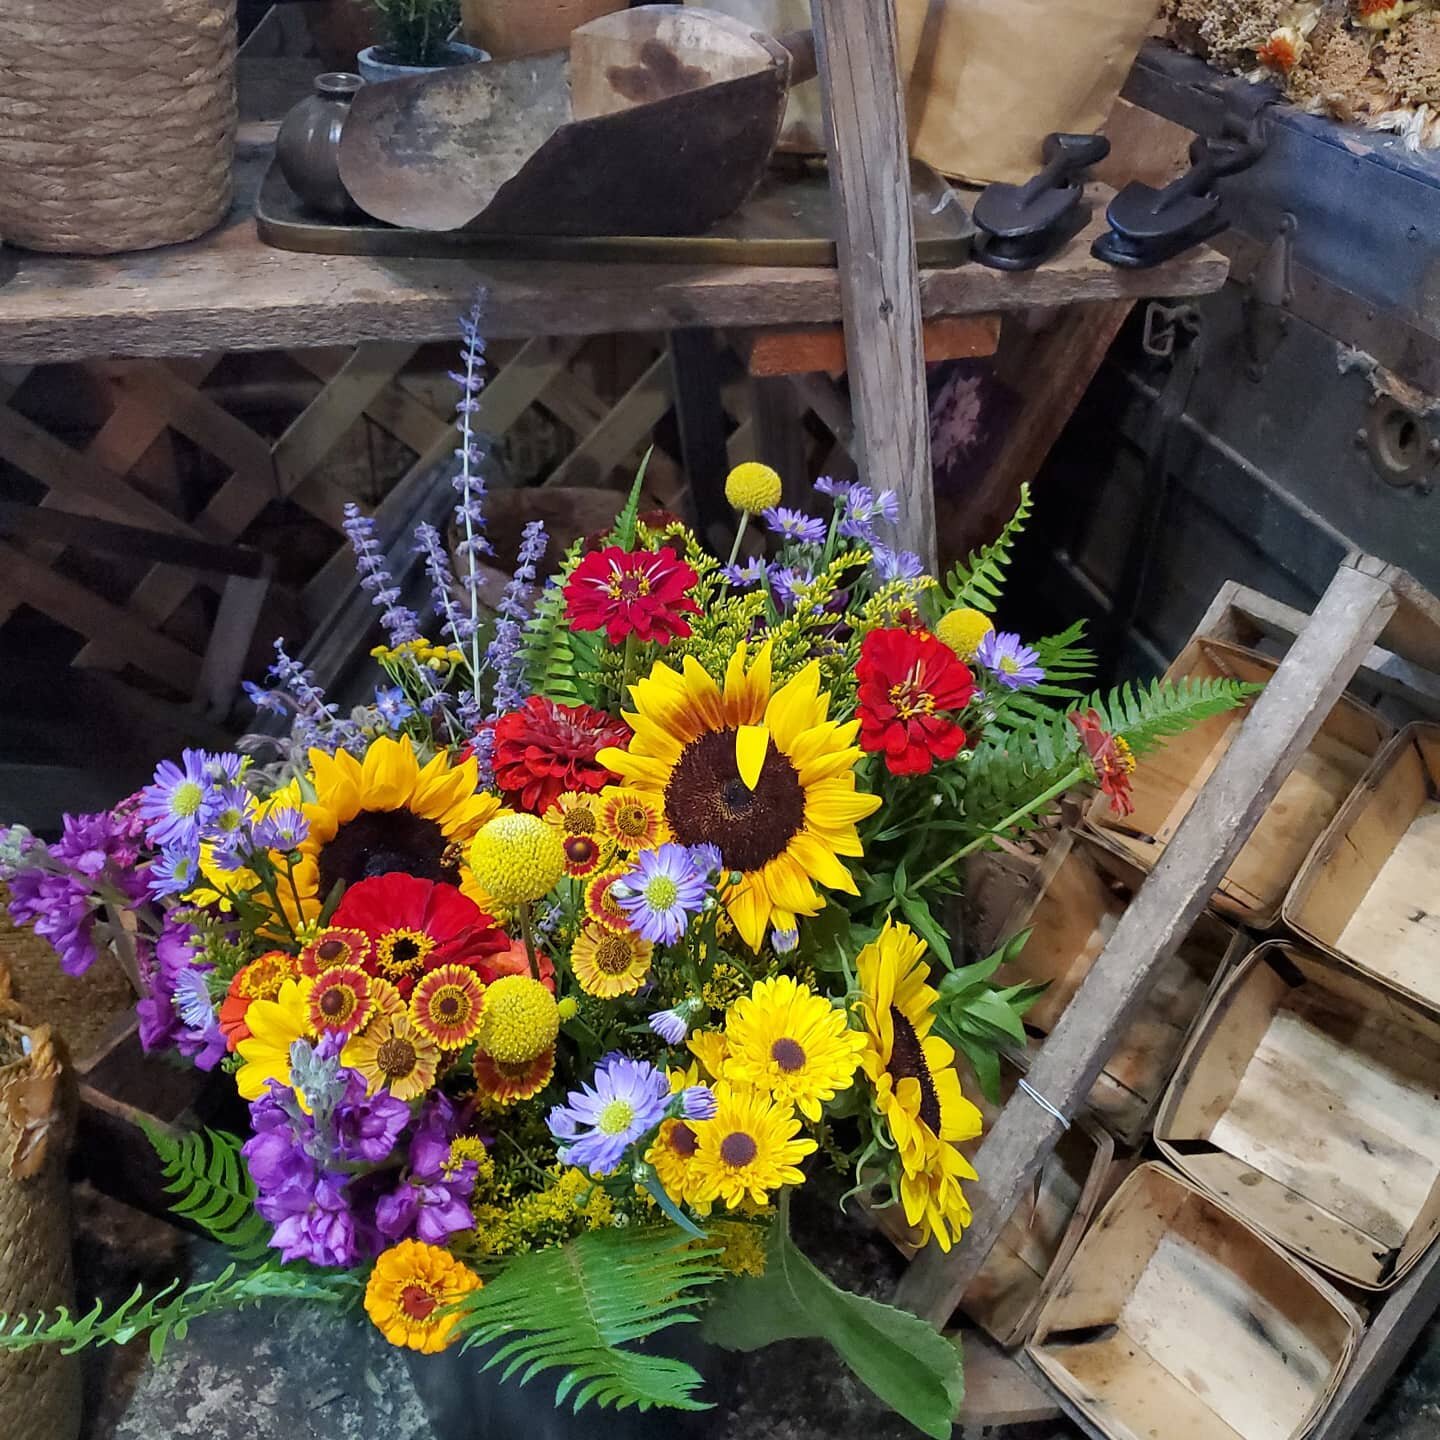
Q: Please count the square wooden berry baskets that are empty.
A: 6